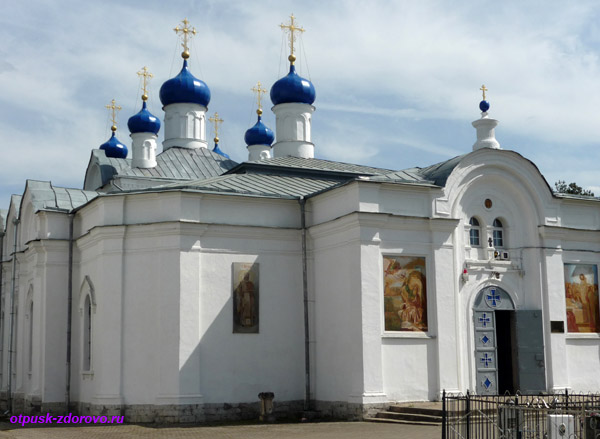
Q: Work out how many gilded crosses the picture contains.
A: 7